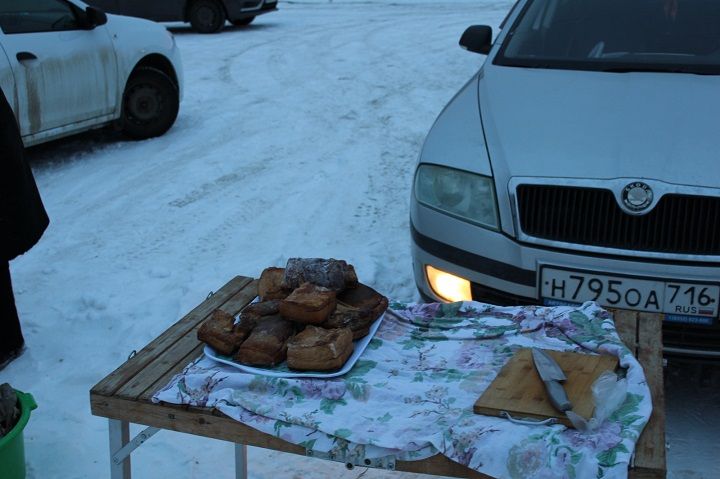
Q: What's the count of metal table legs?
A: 2